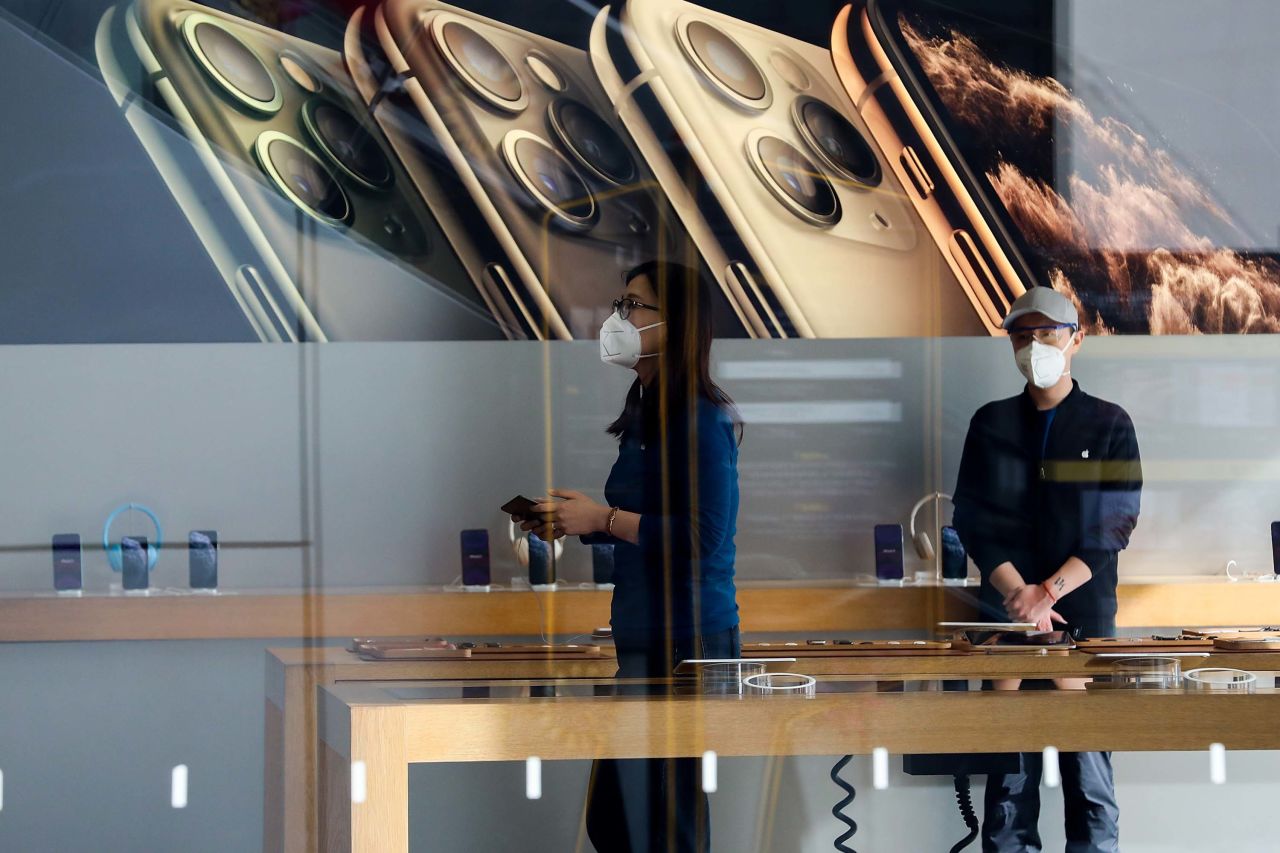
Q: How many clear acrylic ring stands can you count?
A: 4